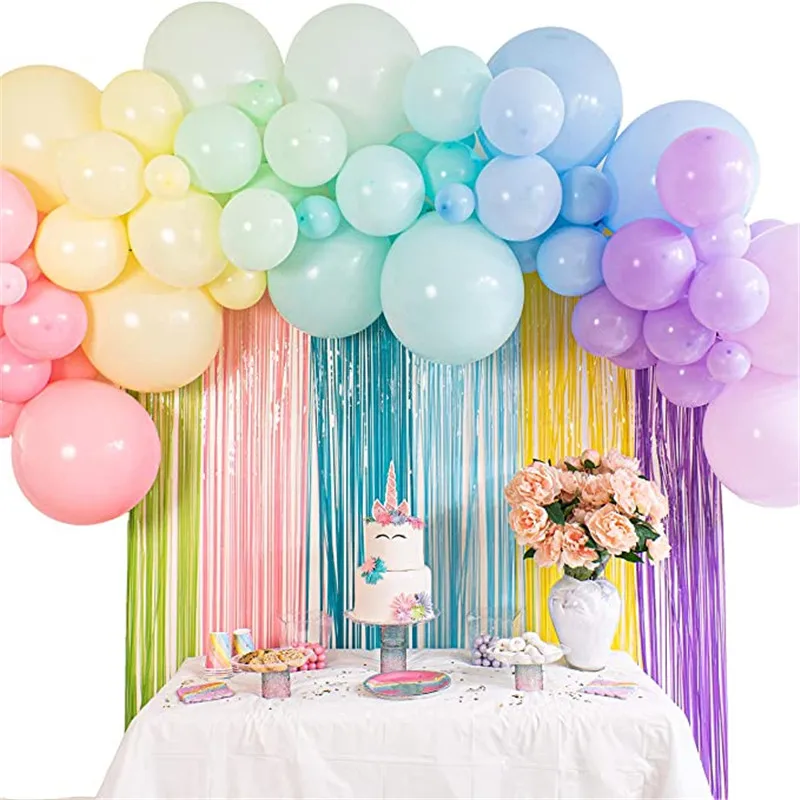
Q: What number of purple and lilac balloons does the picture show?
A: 12